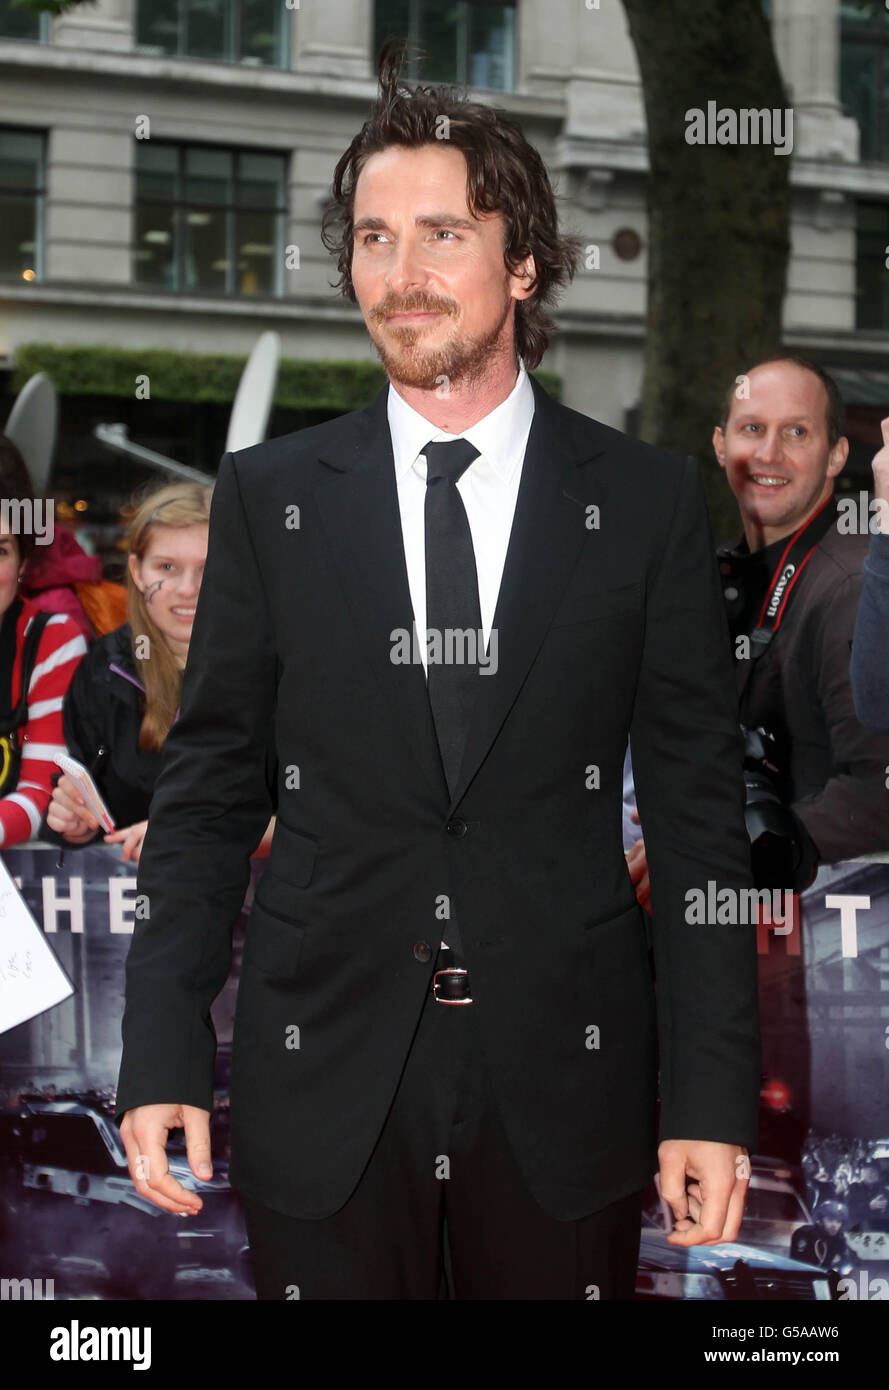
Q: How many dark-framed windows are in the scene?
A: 7